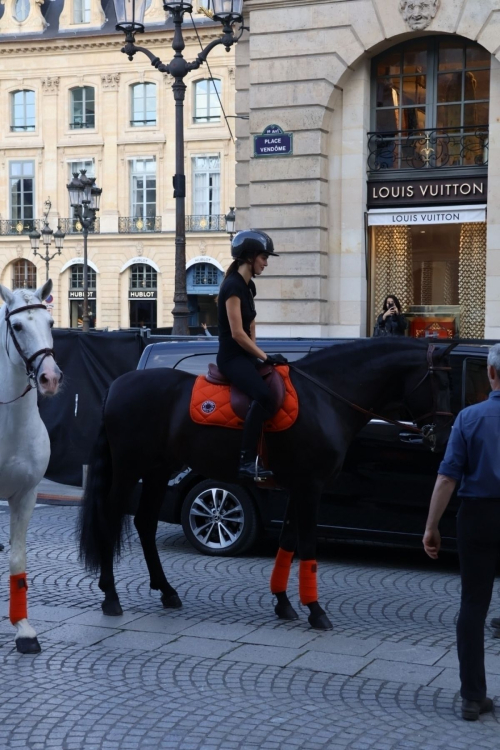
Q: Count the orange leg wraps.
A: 3